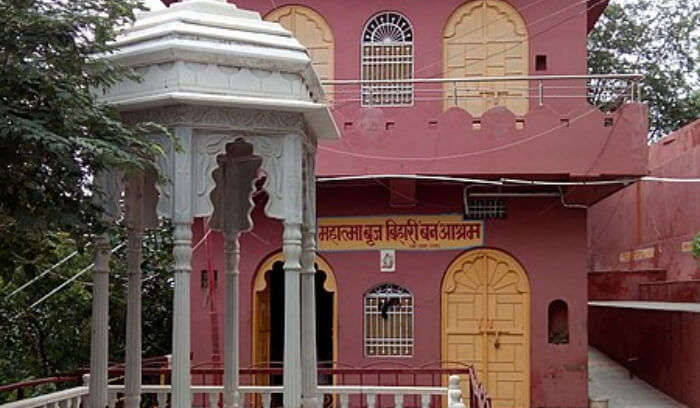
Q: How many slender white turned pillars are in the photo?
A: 6